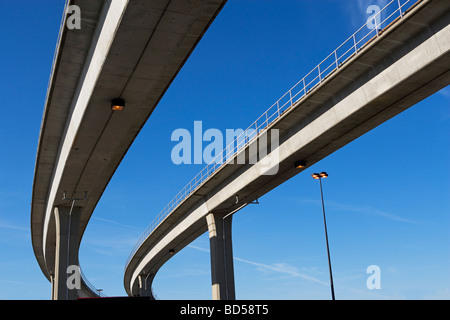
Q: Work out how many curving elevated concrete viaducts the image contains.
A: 2